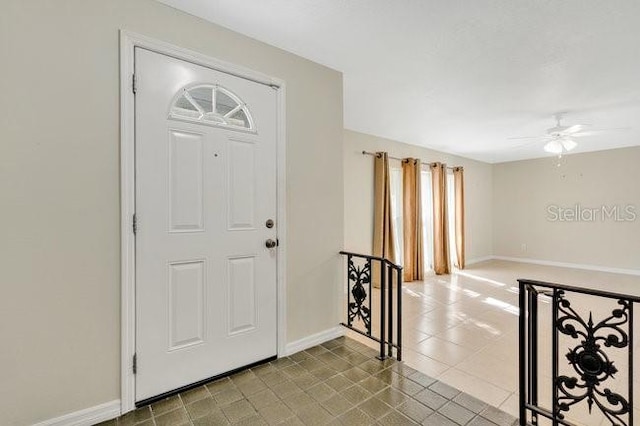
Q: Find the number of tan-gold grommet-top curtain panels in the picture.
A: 4